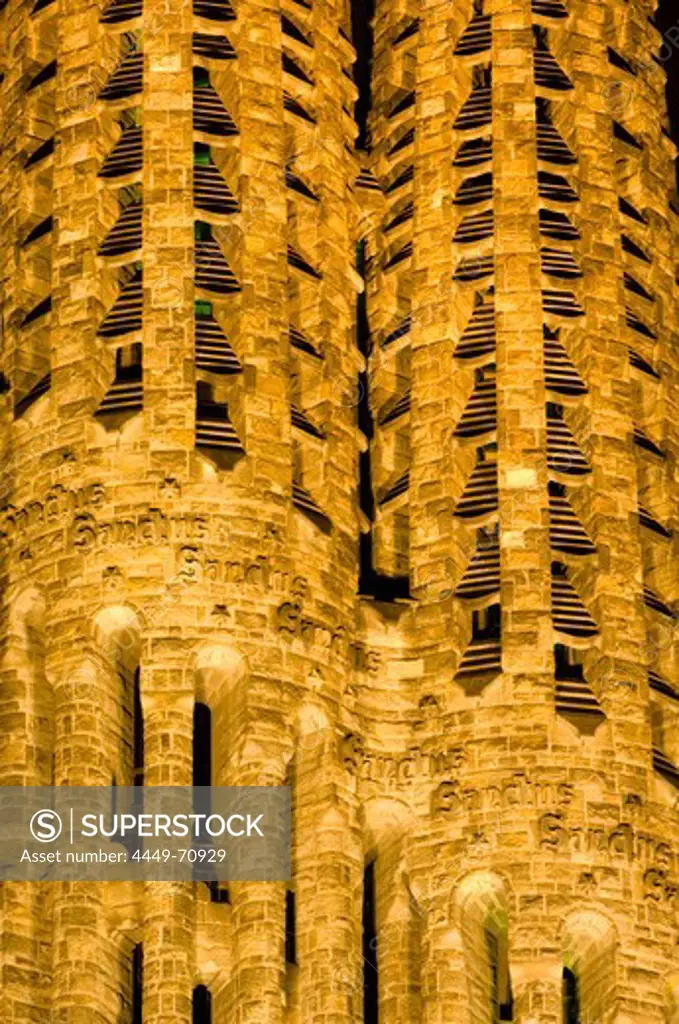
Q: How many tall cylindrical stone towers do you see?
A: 2